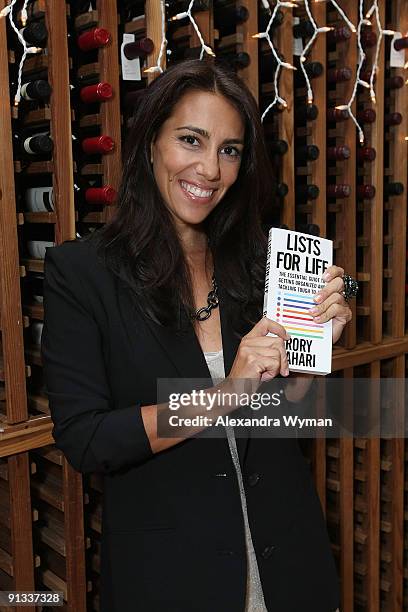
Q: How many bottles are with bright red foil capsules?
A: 4